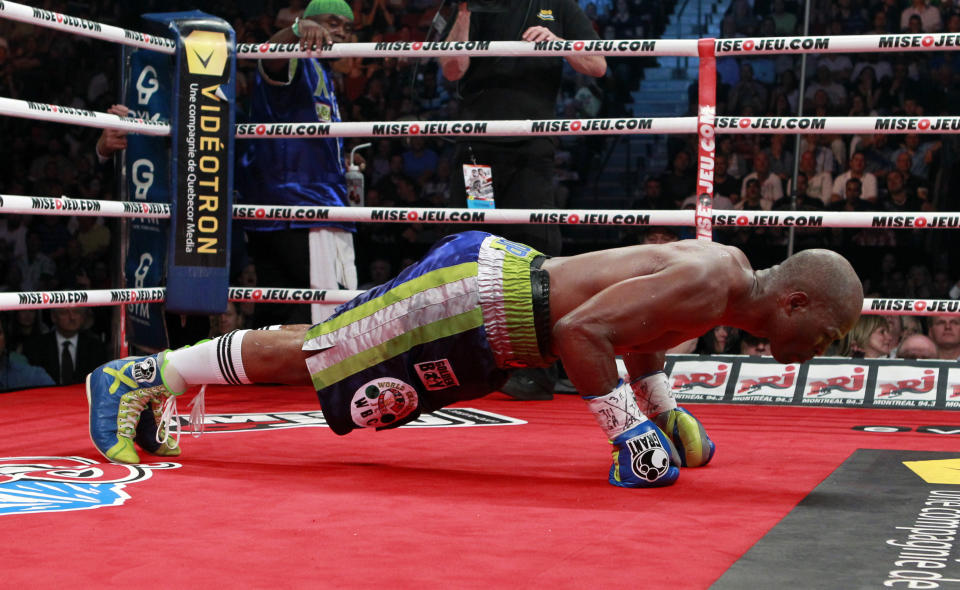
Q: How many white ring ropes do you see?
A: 4